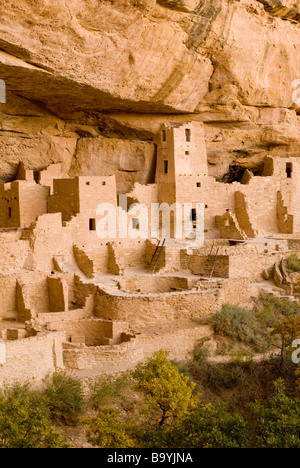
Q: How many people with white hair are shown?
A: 0